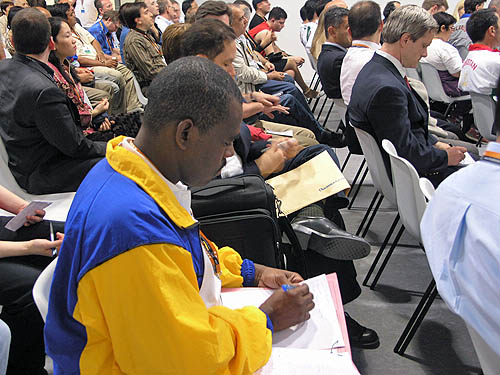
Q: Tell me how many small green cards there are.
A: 1